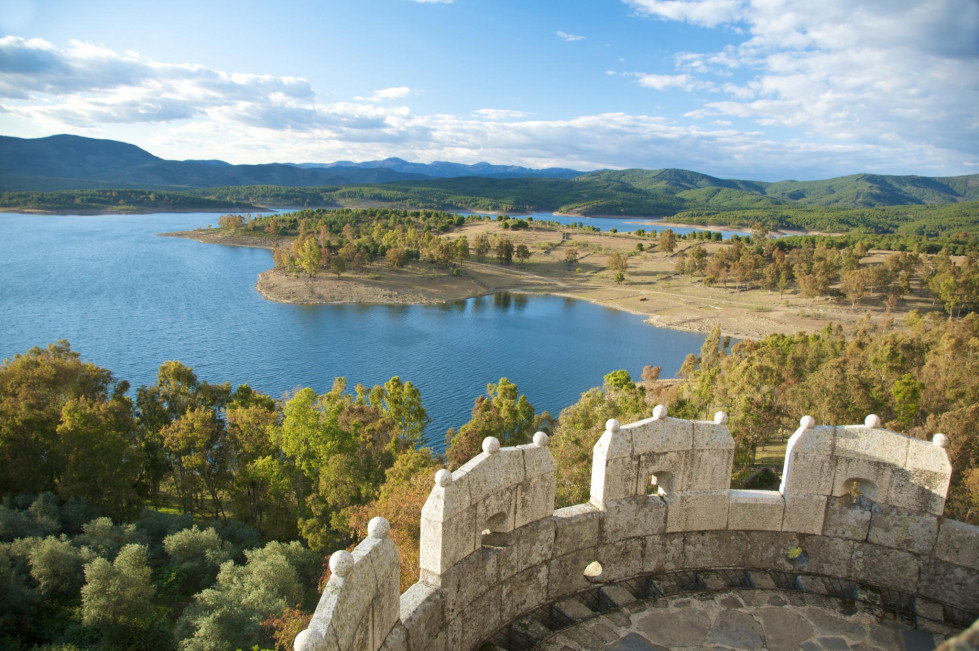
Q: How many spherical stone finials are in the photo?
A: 12